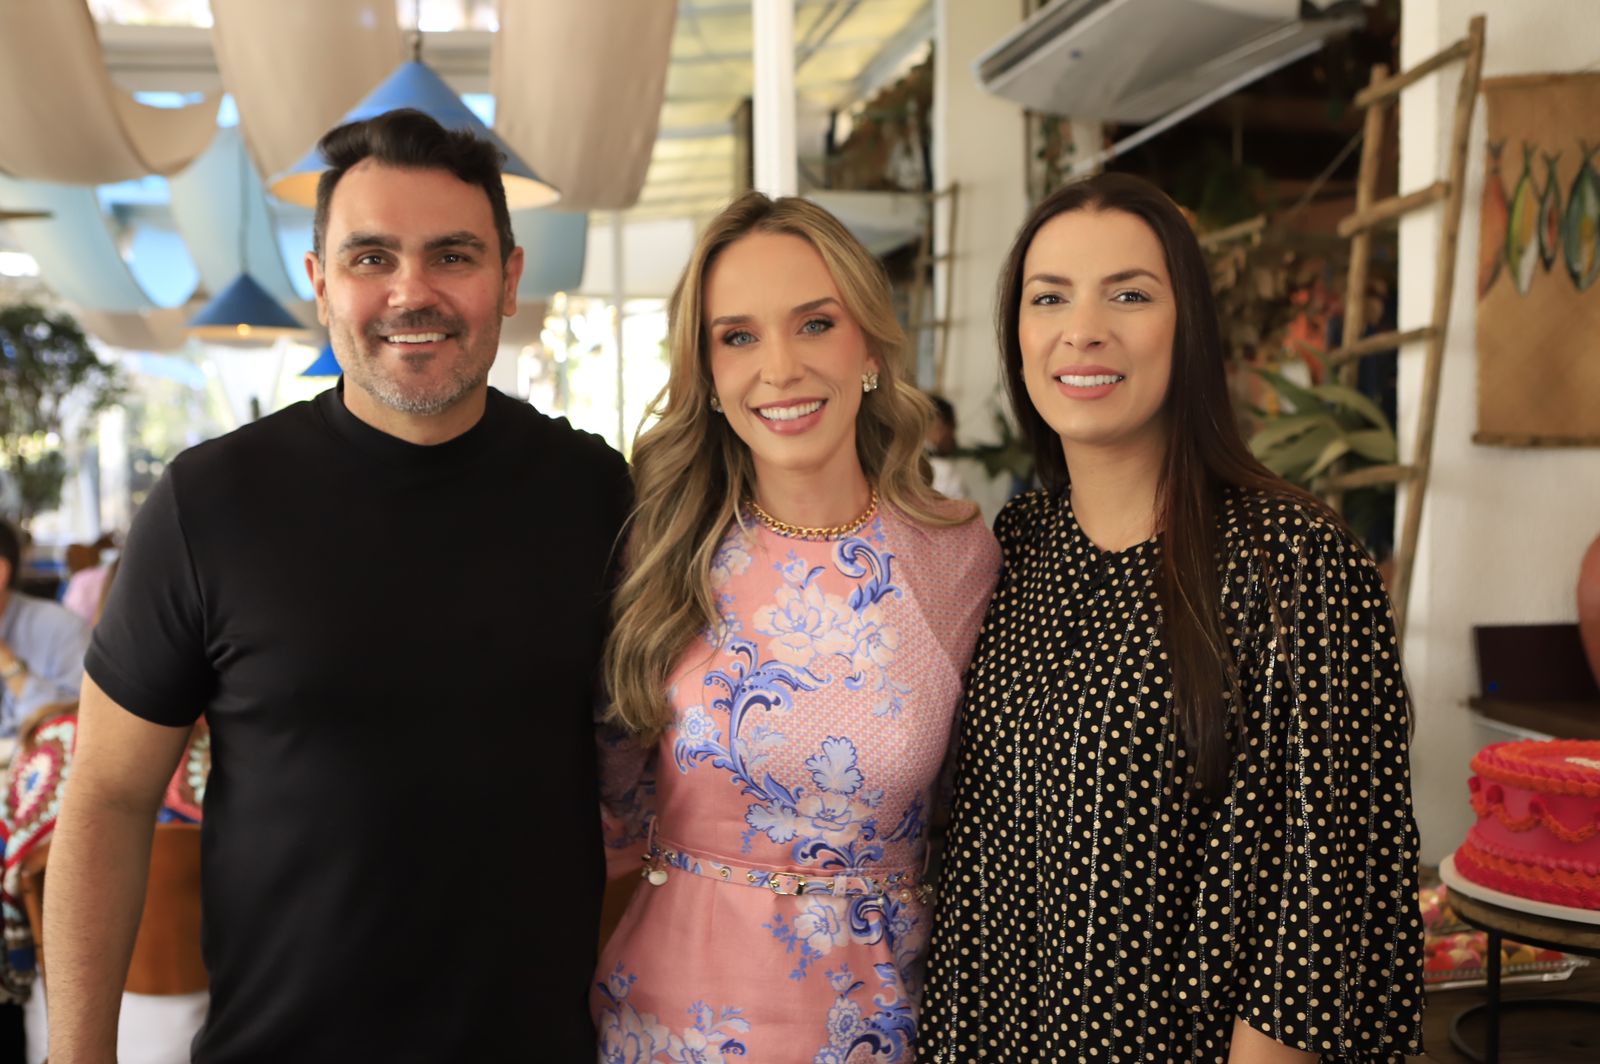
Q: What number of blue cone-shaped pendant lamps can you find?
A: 3